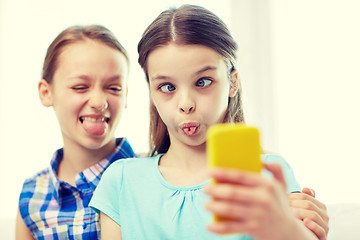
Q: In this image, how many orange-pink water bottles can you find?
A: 0